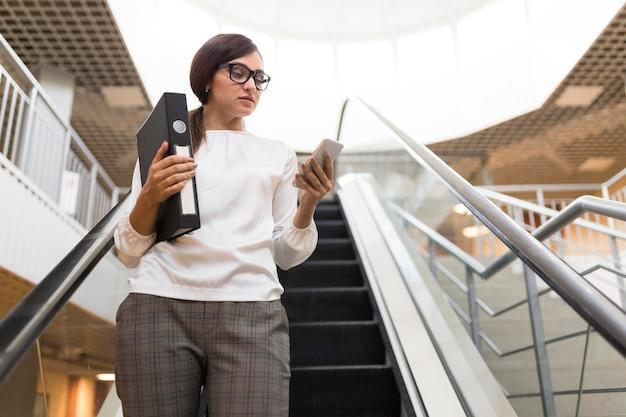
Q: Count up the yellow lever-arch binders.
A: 0